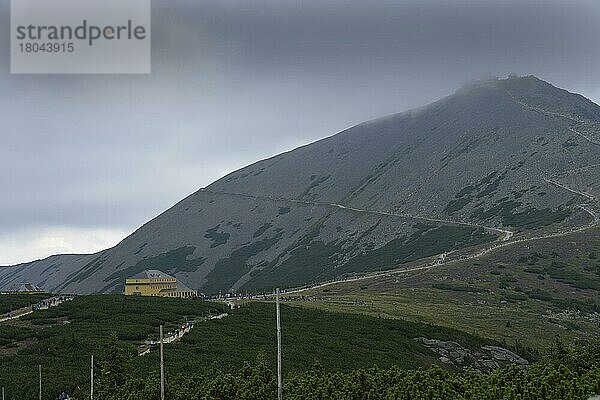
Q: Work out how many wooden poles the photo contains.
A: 5